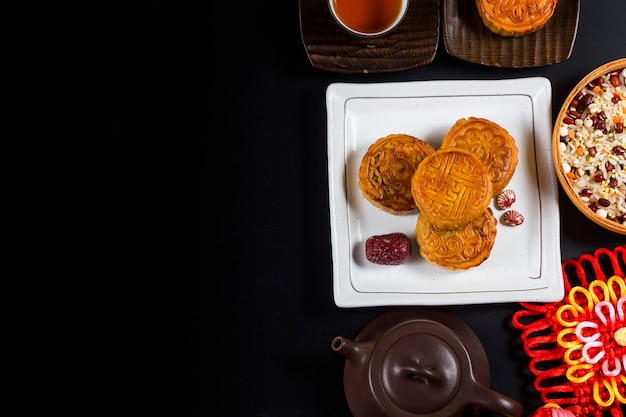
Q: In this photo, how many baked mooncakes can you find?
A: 5